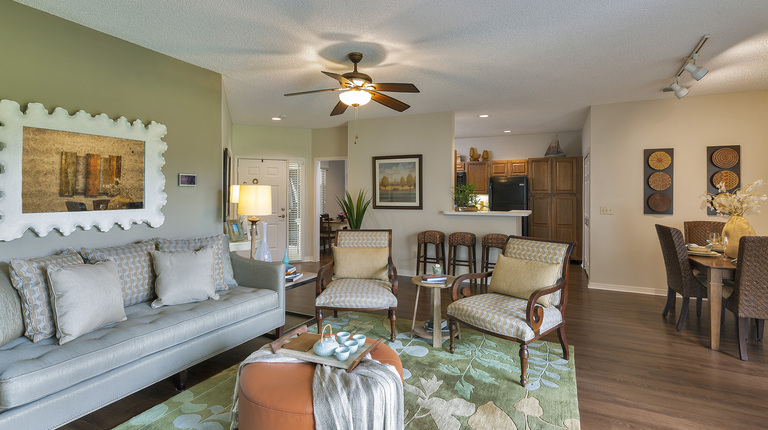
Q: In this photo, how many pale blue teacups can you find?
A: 4